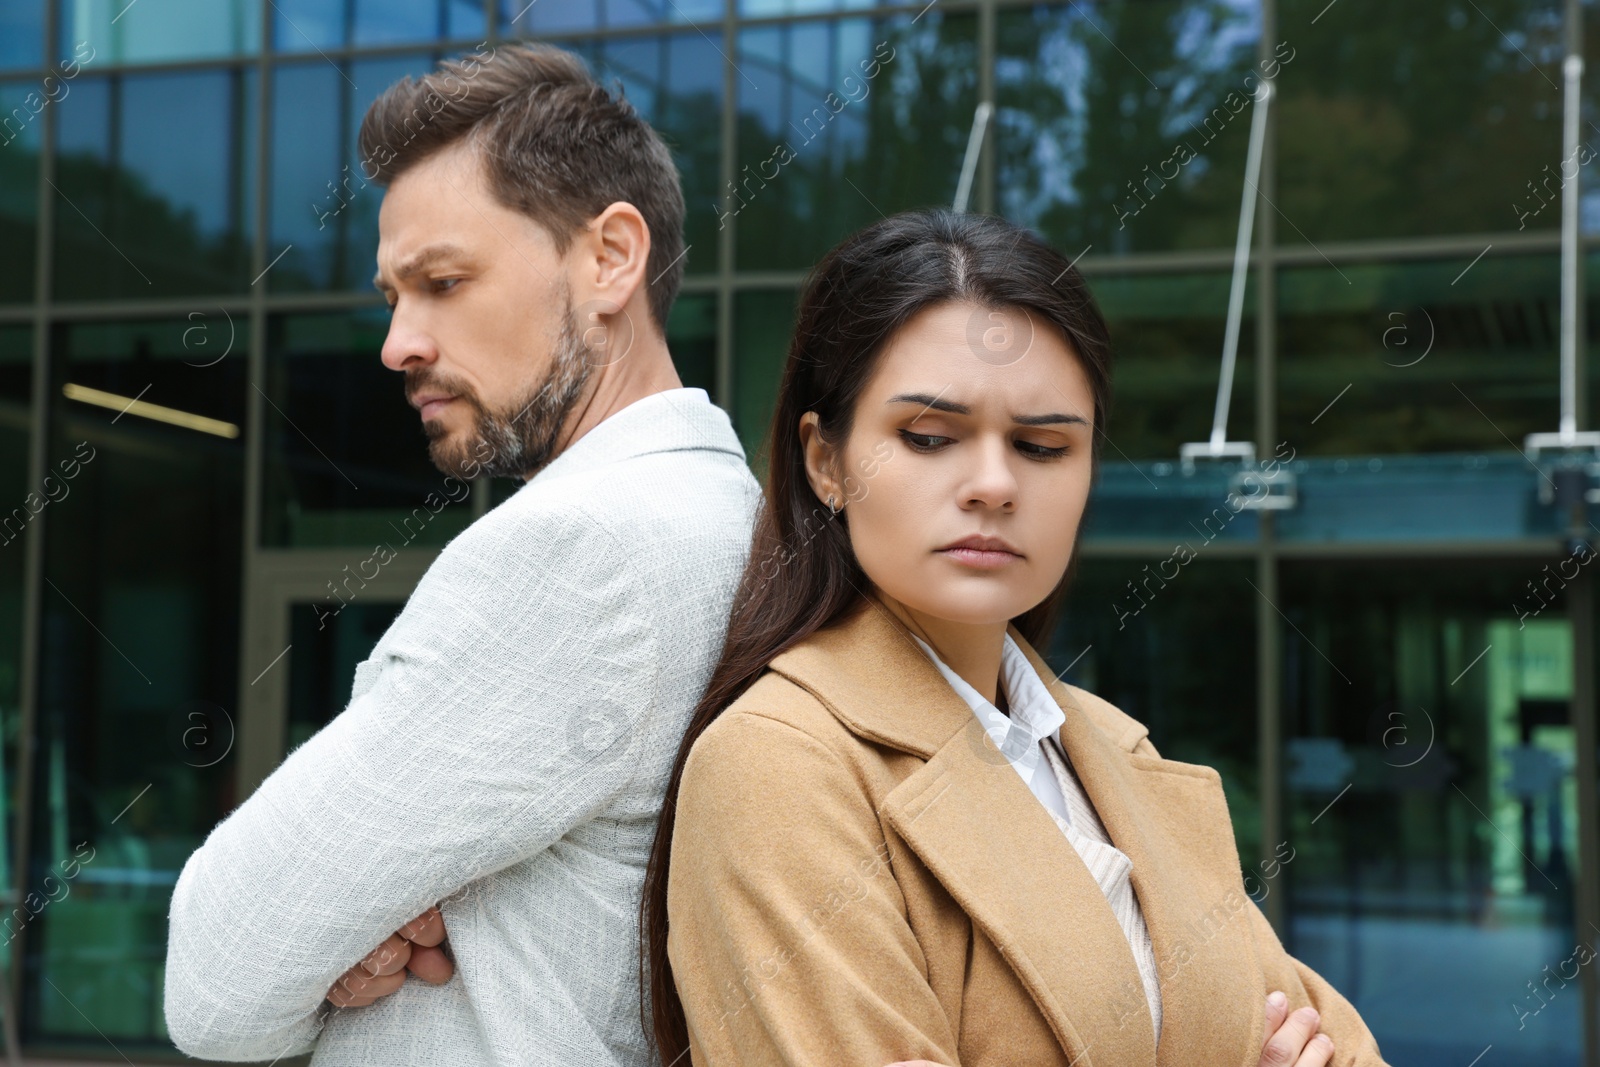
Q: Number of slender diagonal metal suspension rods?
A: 3